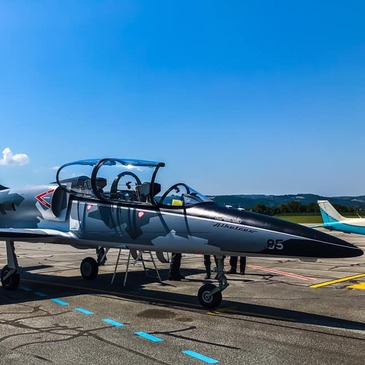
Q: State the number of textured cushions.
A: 0